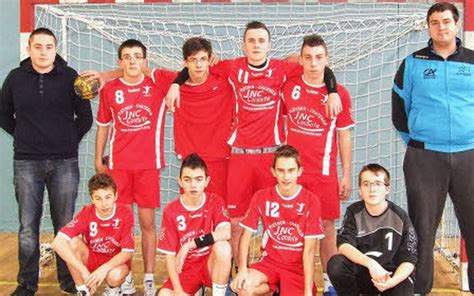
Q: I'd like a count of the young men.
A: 10